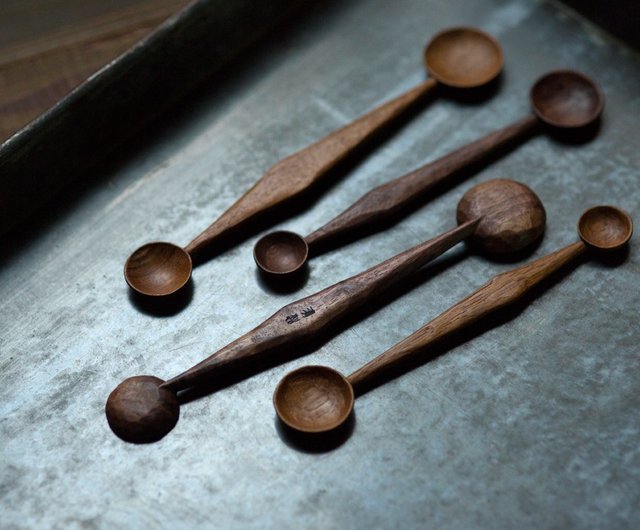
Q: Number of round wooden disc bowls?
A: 8